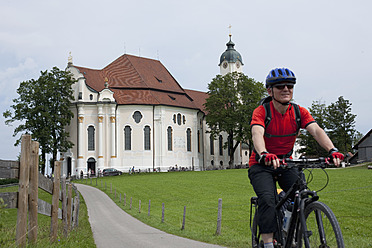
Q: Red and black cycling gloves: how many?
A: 2